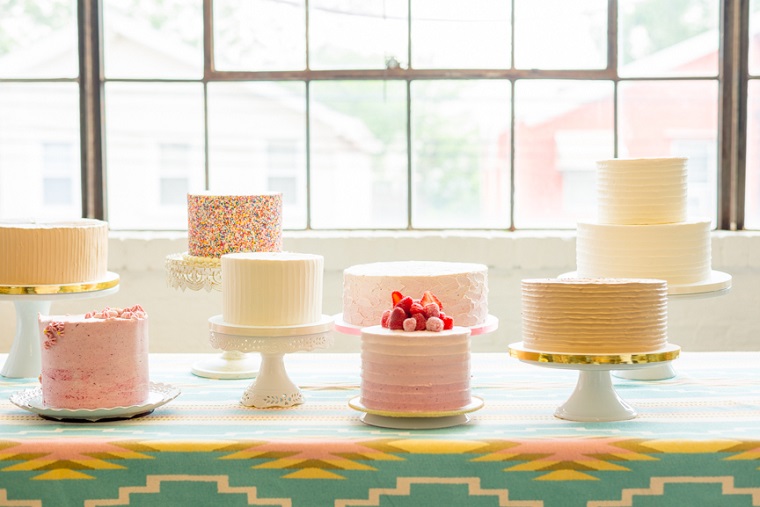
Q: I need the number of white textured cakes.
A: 2